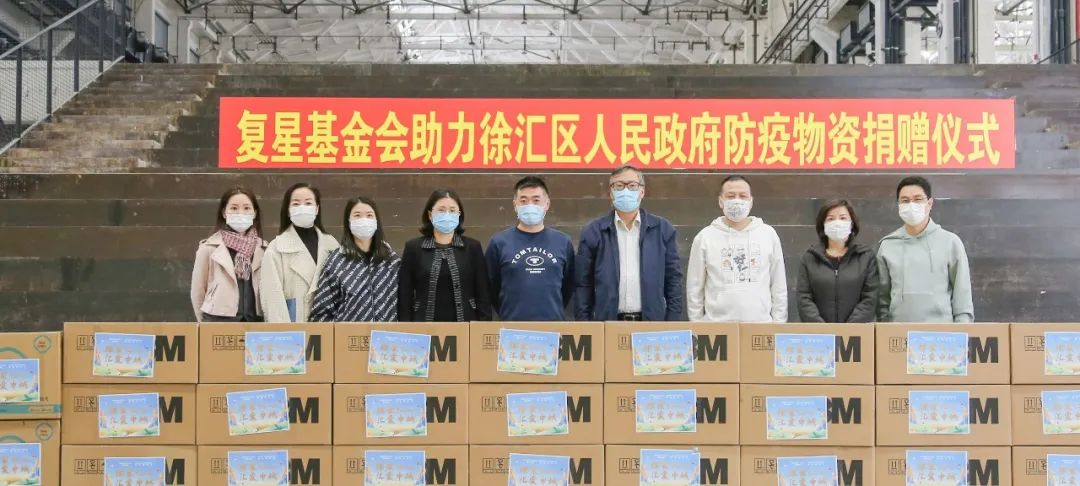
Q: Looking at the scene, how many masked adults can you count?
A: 9